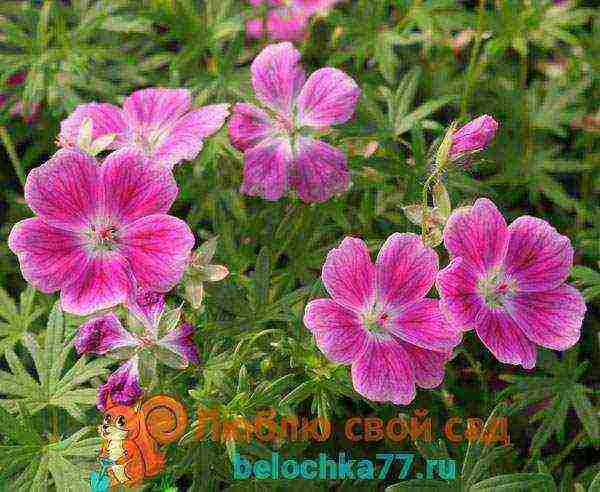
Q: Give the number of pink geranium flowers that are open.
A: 5